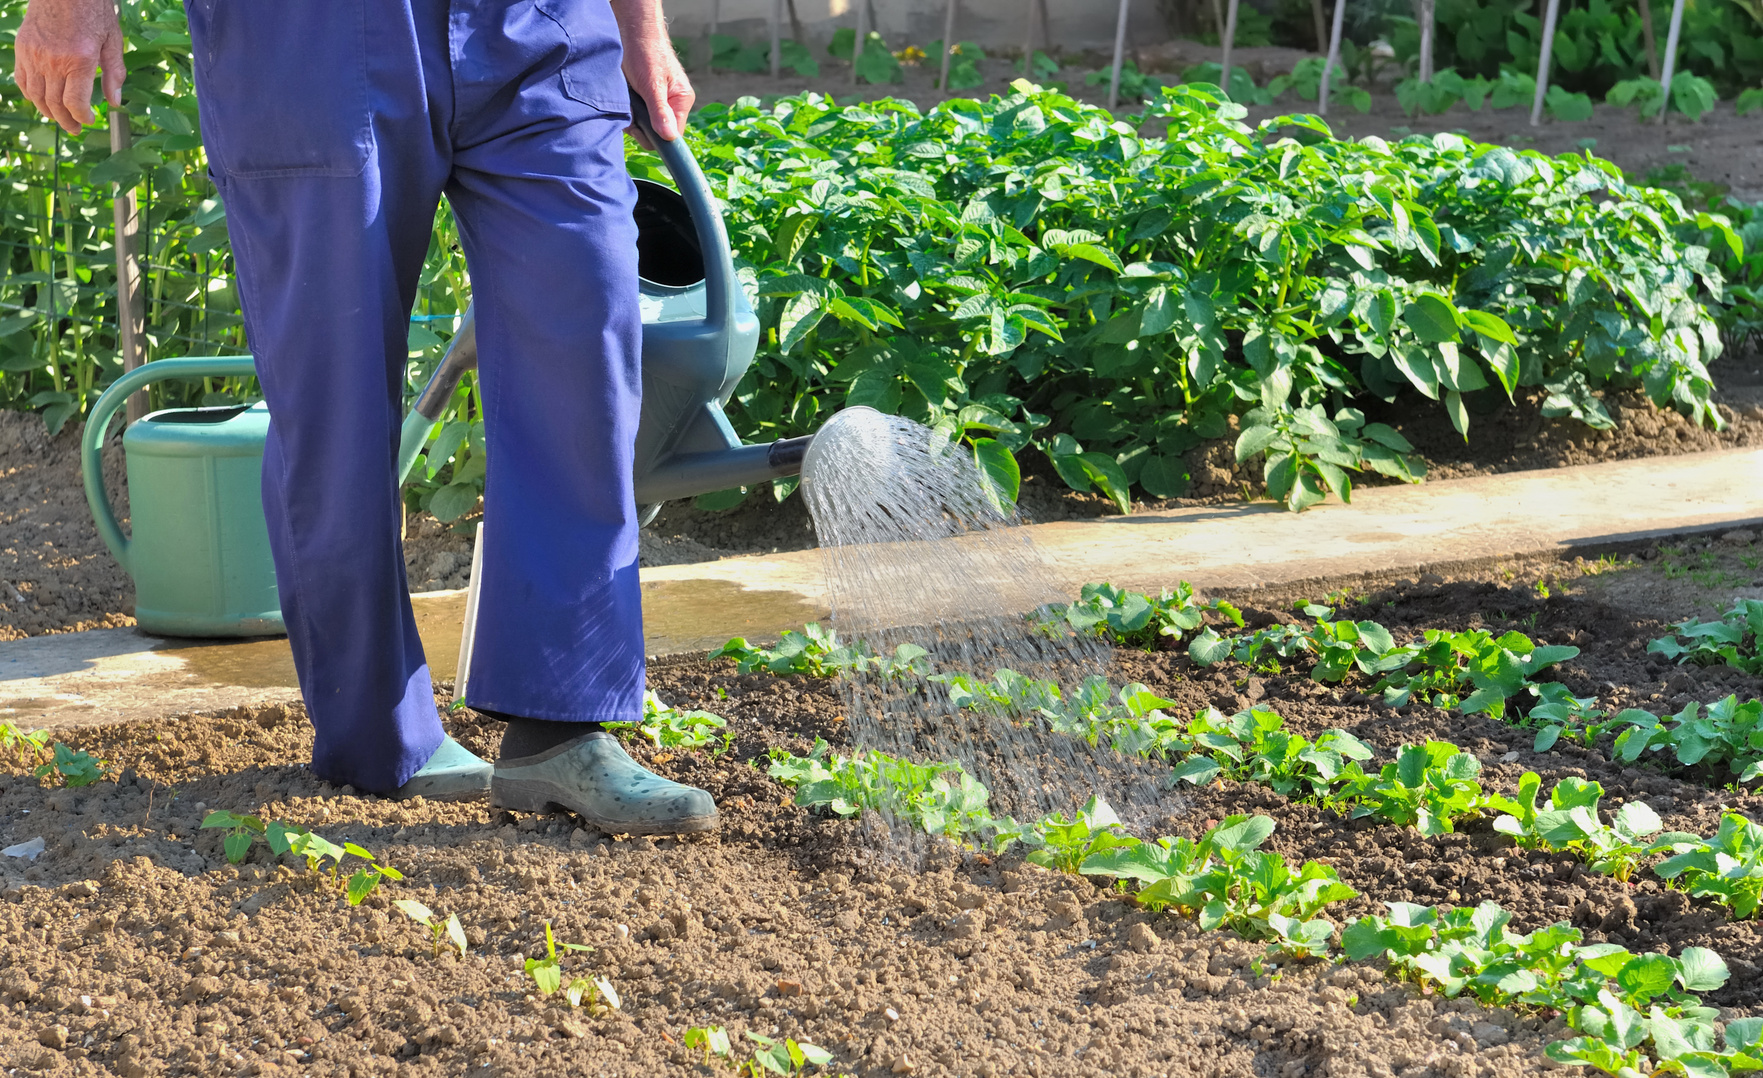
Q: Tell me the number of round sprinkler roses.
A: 1